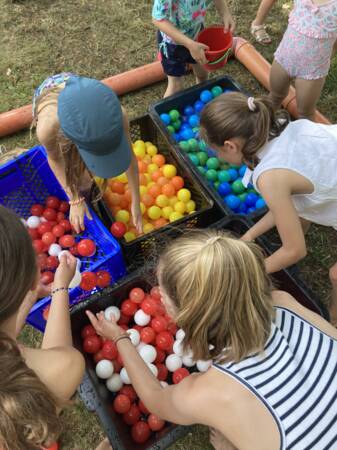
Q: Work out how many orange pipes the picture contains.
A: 2